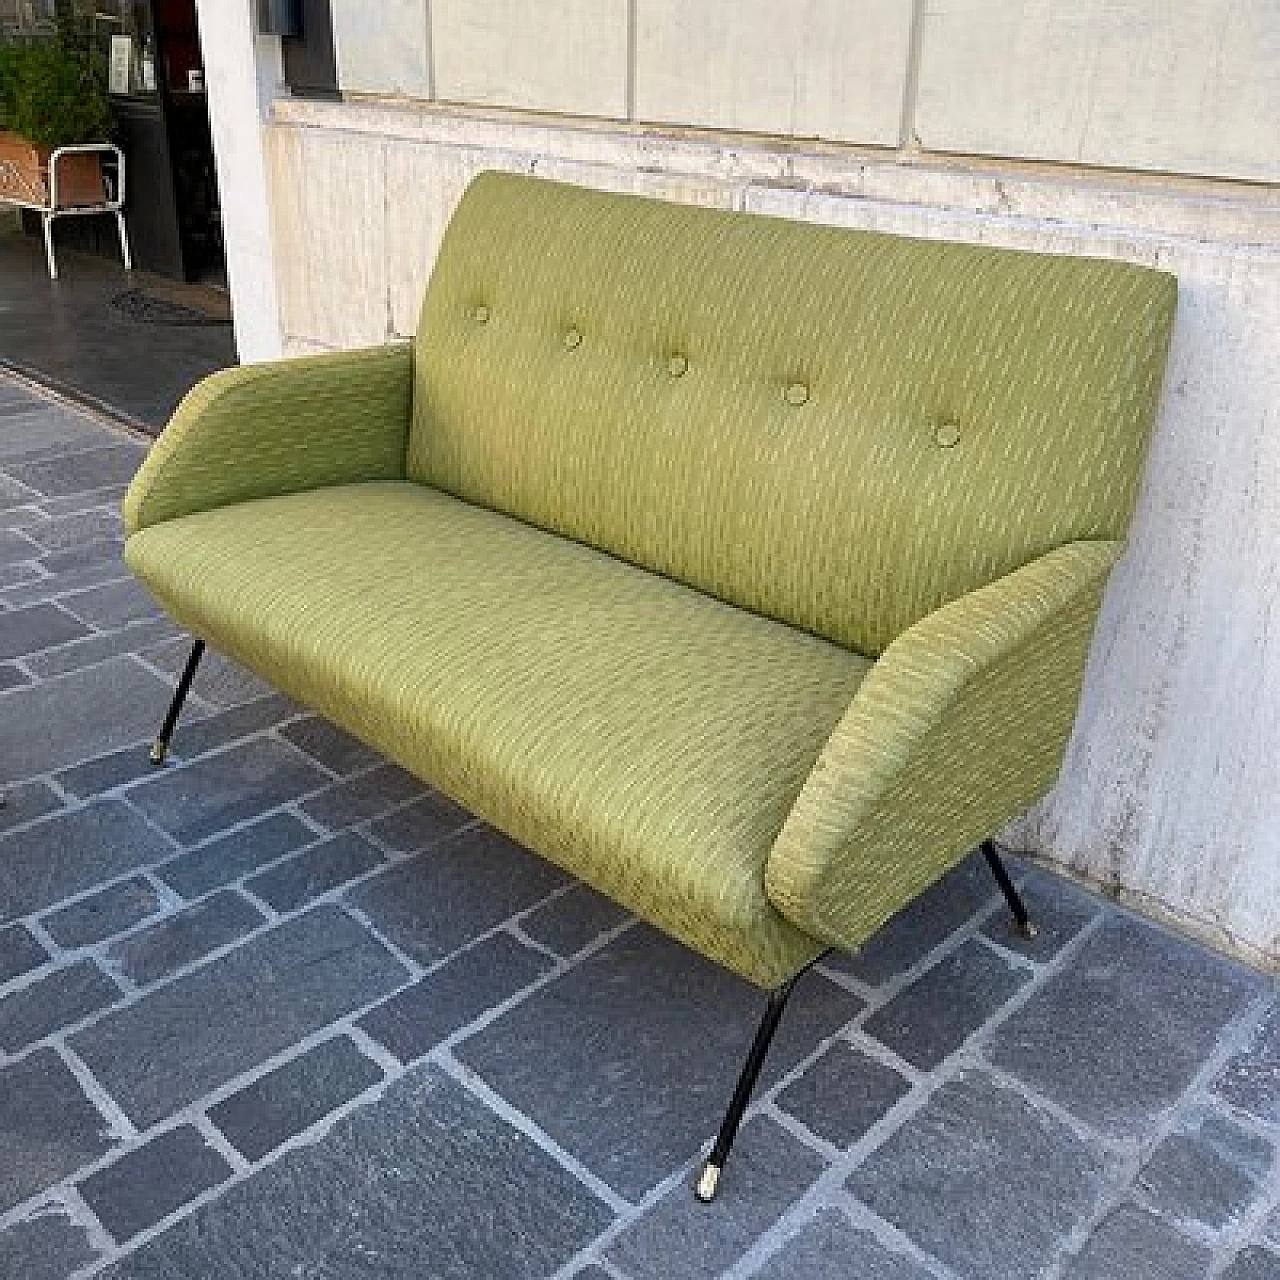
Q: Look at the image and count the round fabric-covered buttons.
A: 5